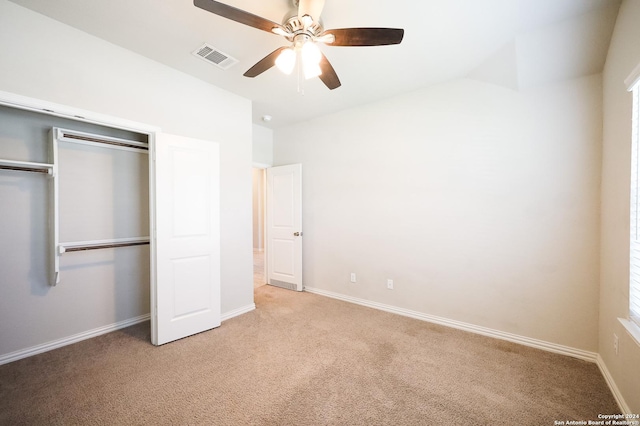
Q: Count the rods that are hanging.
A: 3